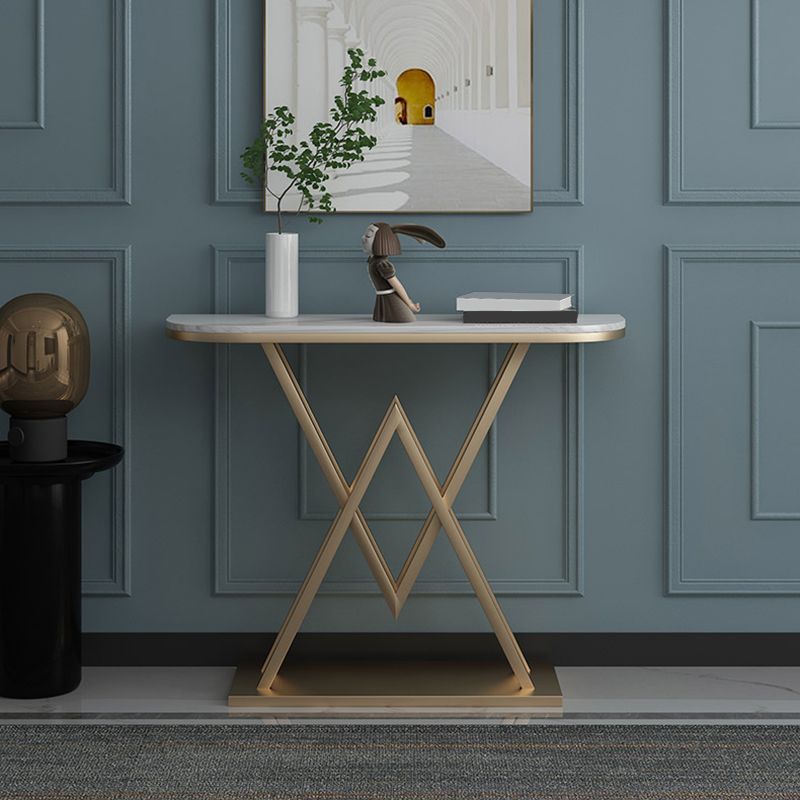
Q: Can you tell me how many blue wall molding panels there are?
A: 6